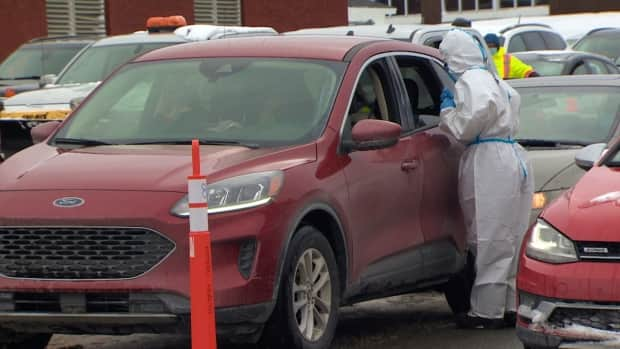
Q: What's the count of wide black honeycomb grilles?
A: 1